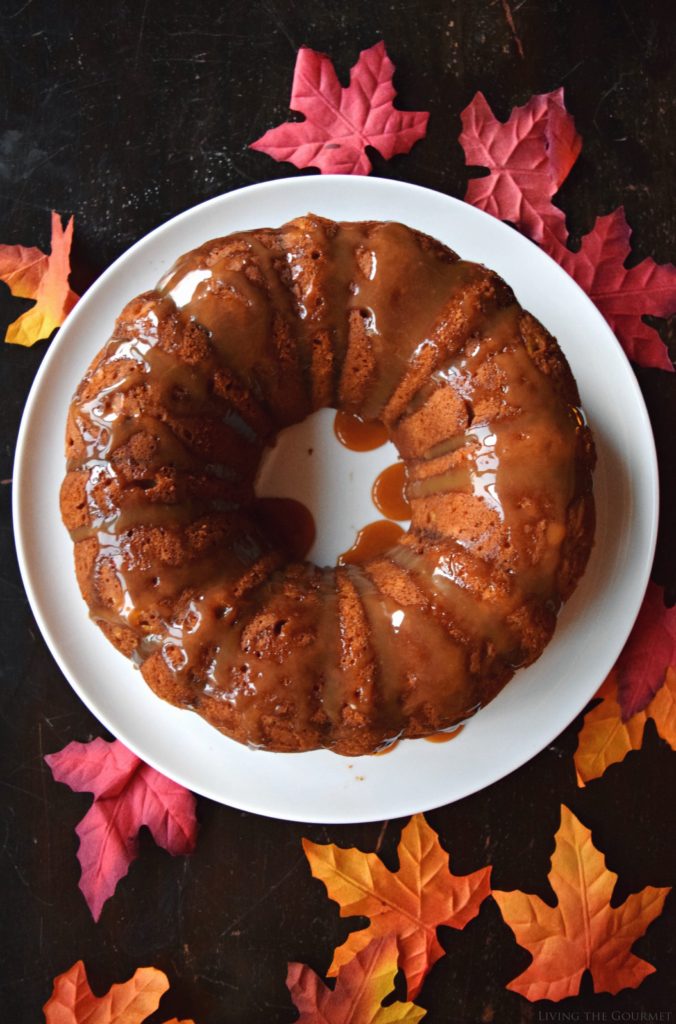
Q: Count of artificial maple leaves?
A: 11